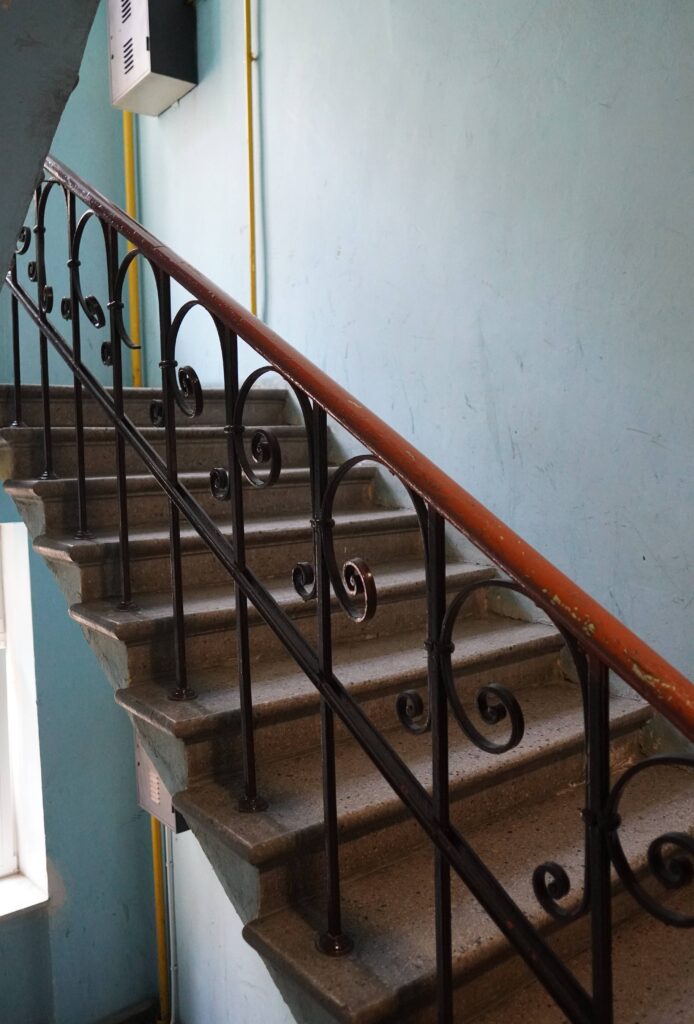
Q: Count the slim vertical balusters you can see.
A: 9